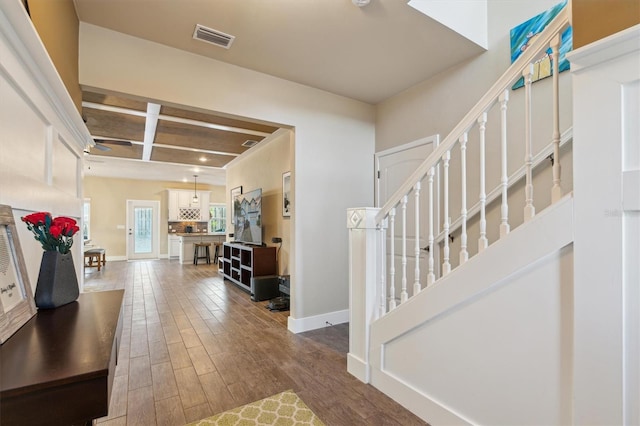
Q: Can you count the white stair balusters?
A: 11